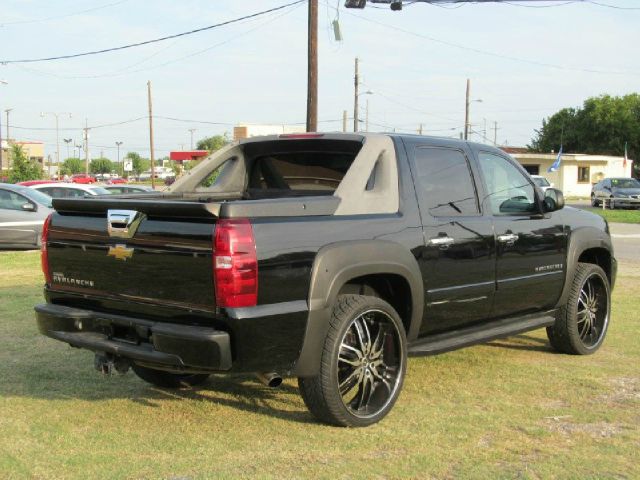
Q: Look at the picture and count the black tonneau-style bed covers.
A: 1